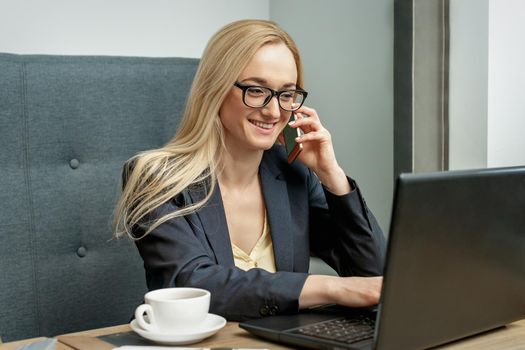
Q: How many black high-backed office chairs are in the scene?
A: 0